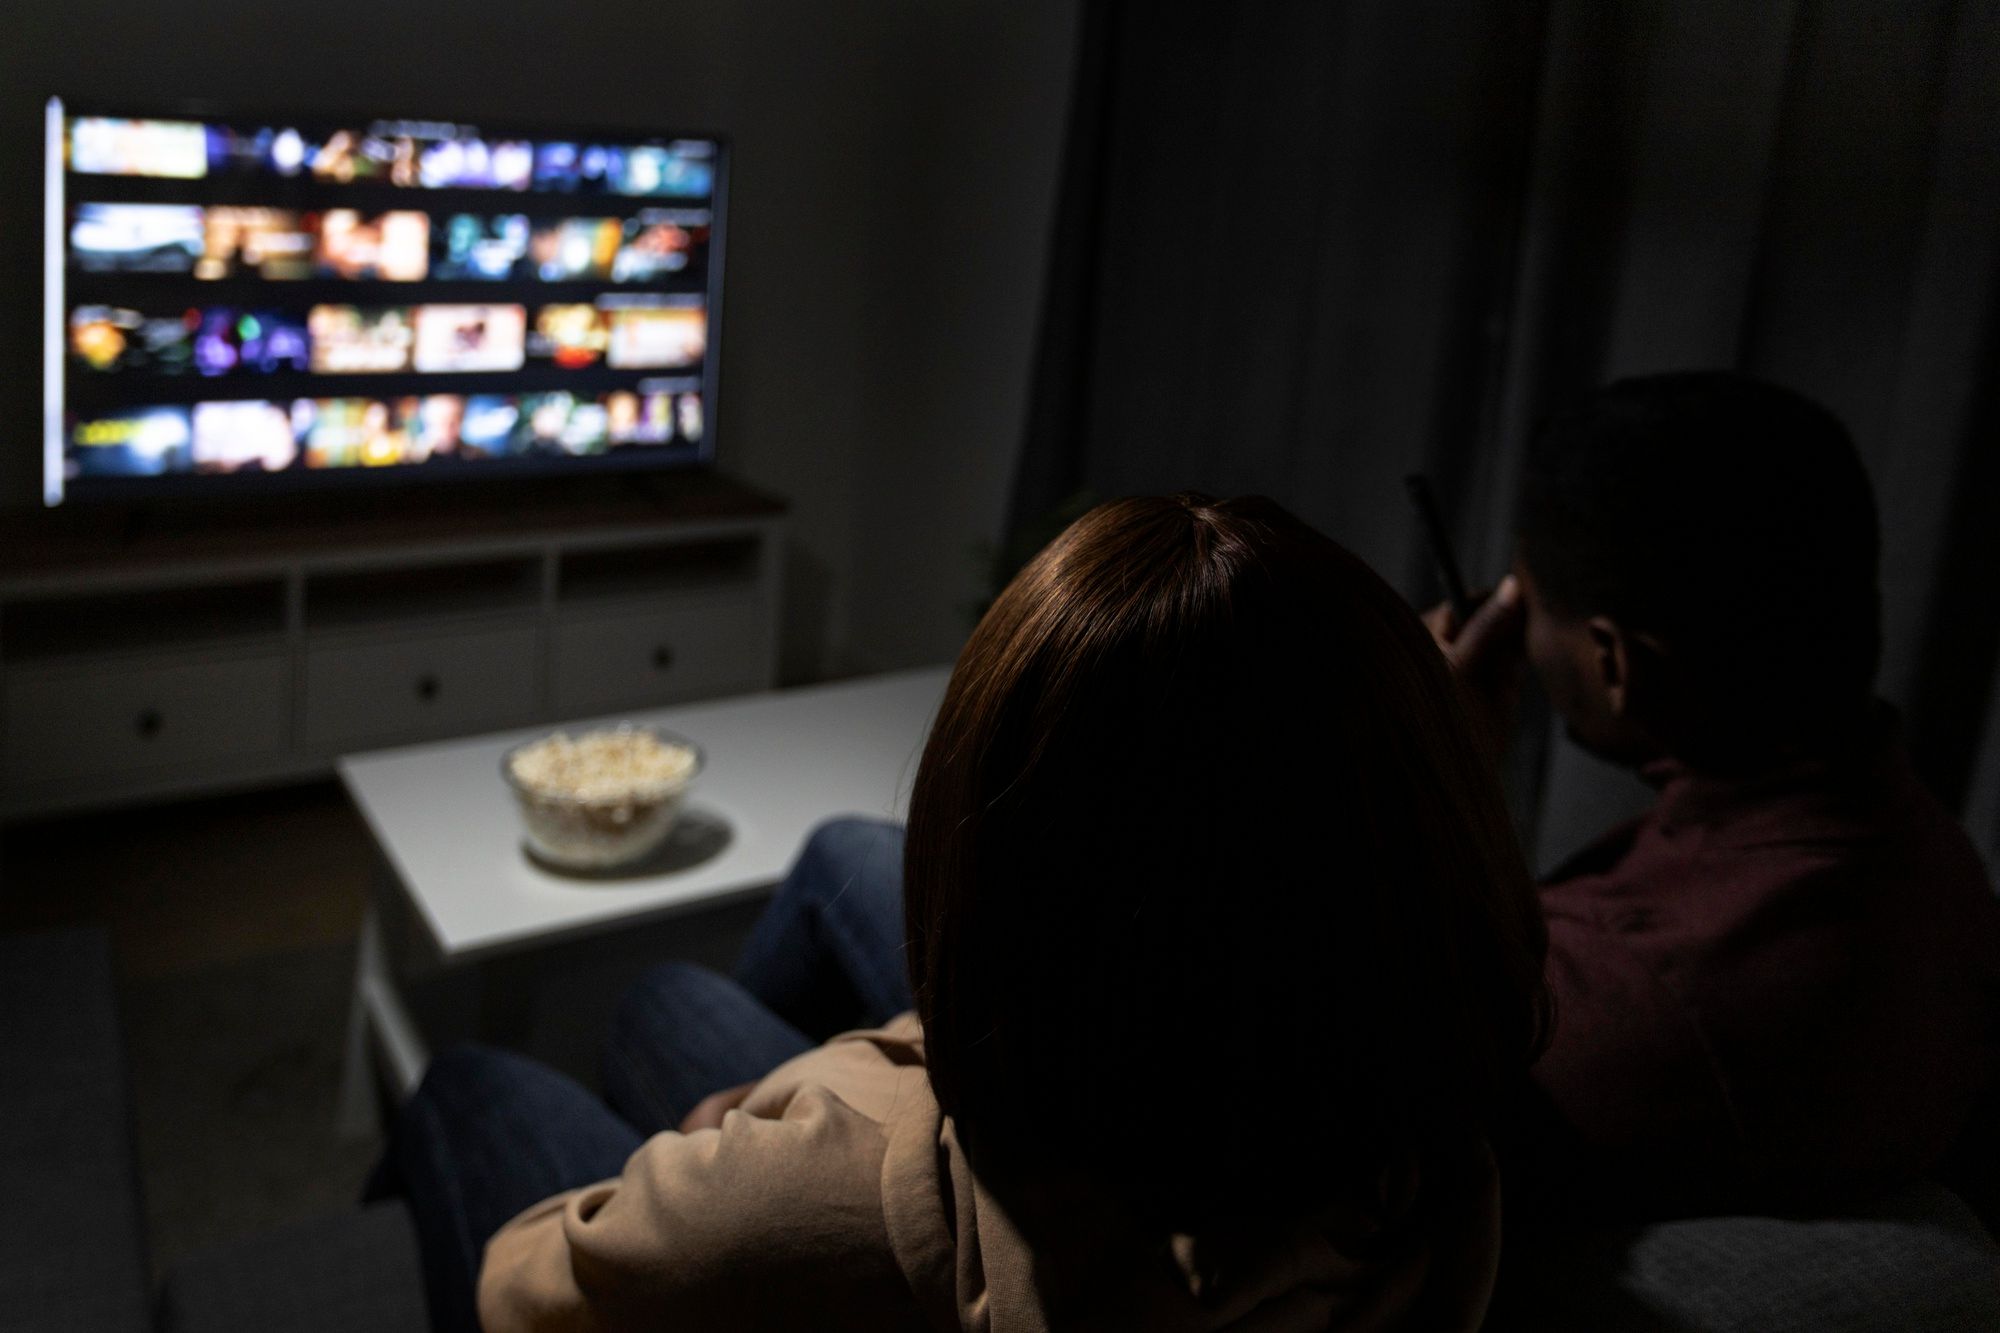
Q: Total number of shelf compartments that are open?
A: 3